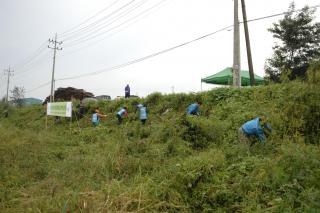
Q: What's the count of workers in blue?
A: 5